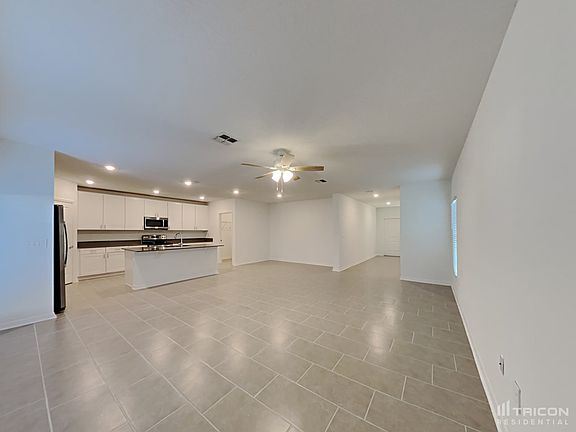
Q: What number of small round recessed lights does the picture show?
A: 9